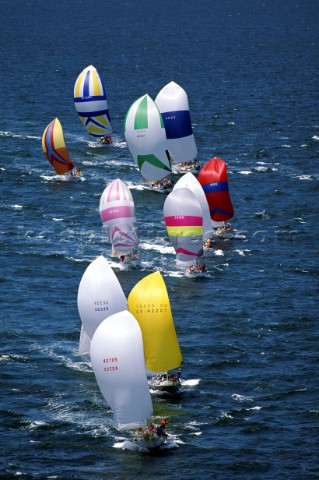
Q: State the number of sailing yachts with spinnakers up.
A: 11